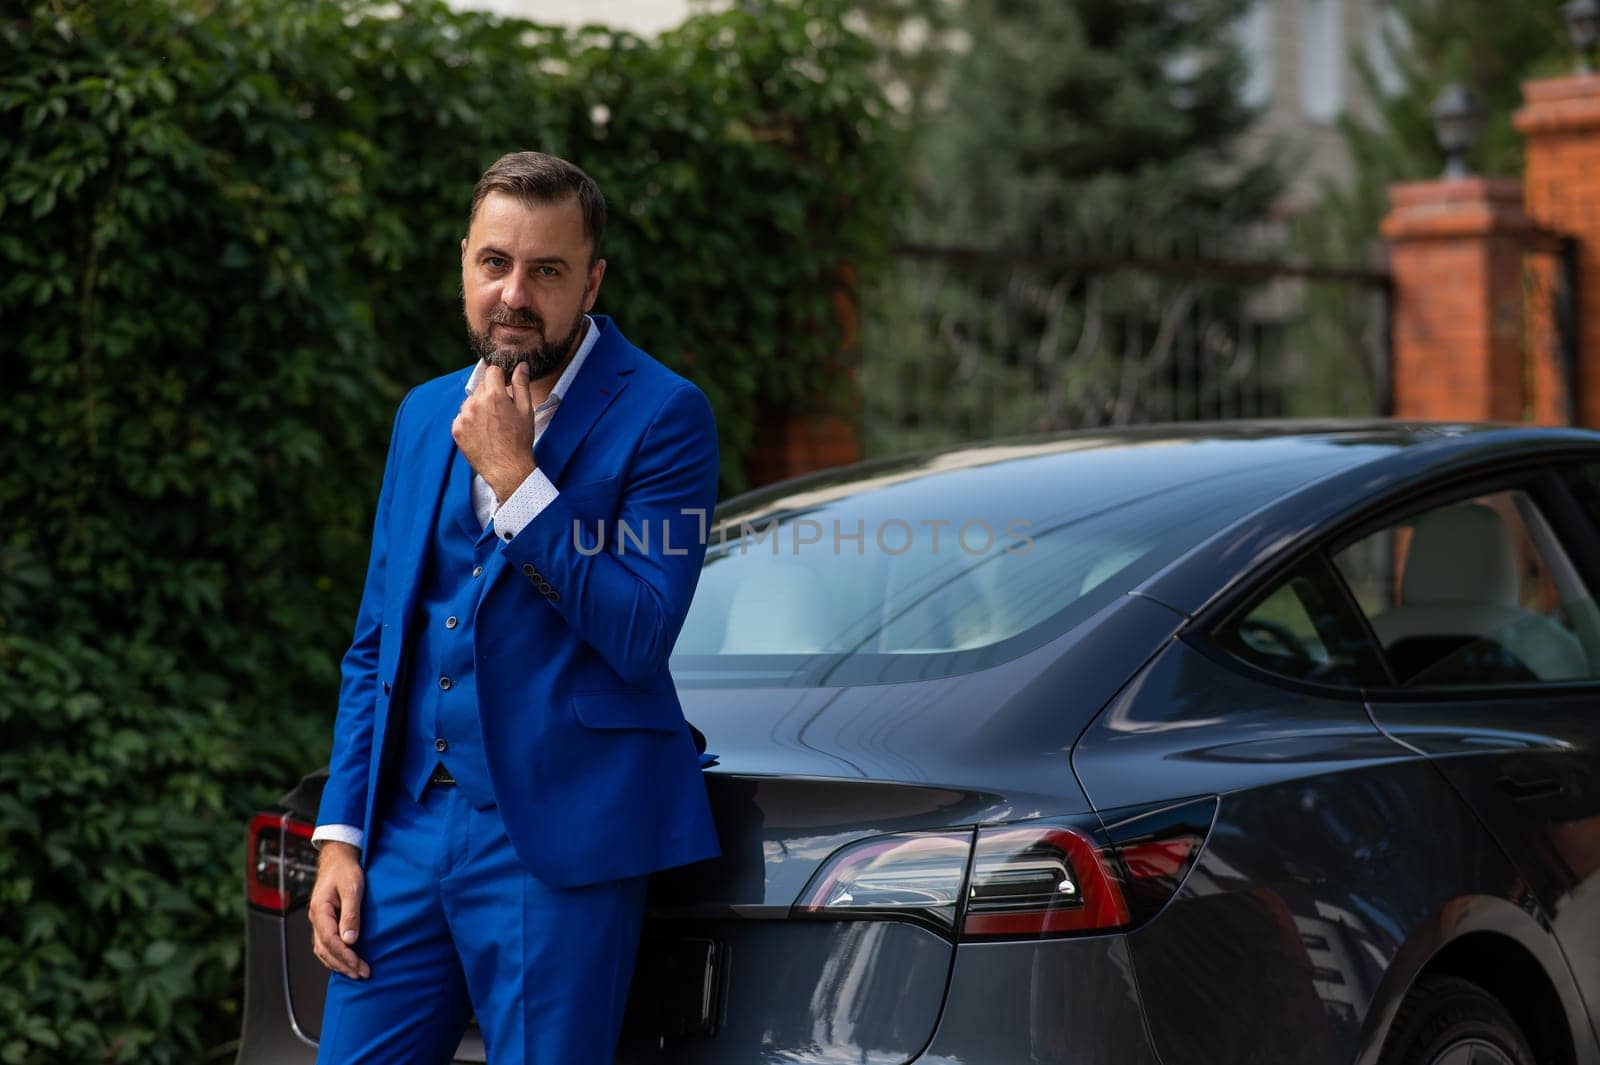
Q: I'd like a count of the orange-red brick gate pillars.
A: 2